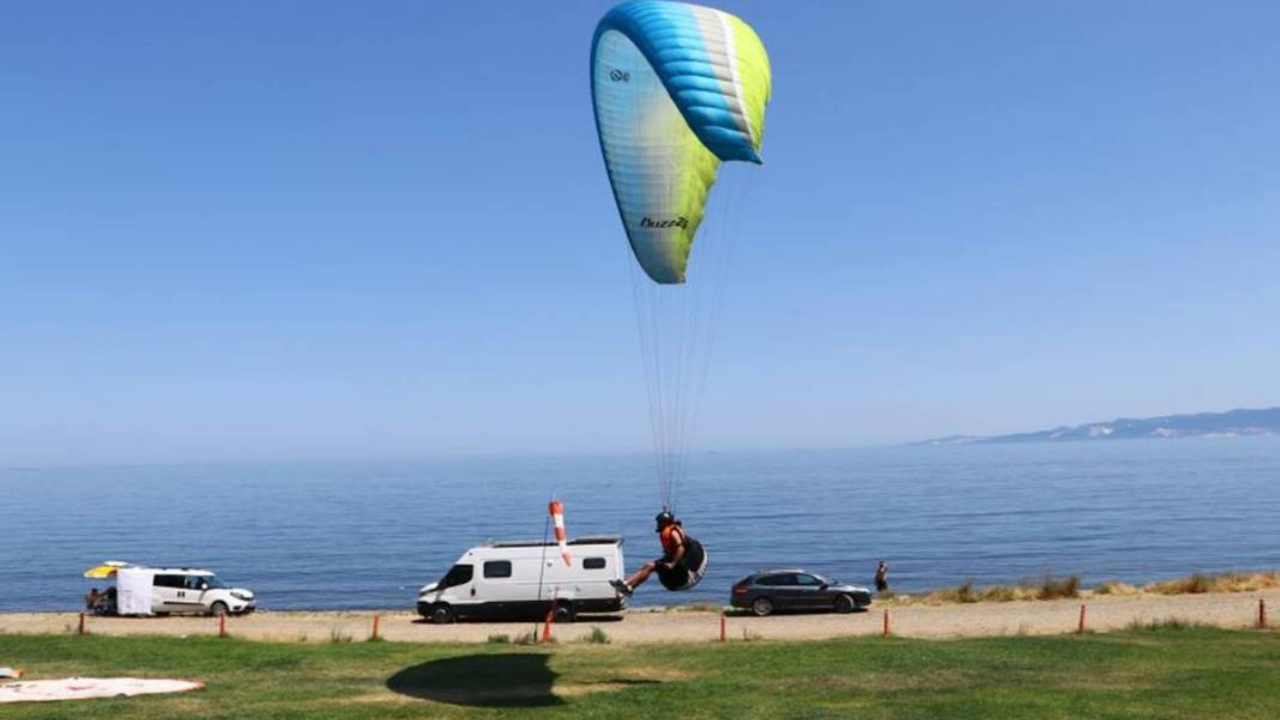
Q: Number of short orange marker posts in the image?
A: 8